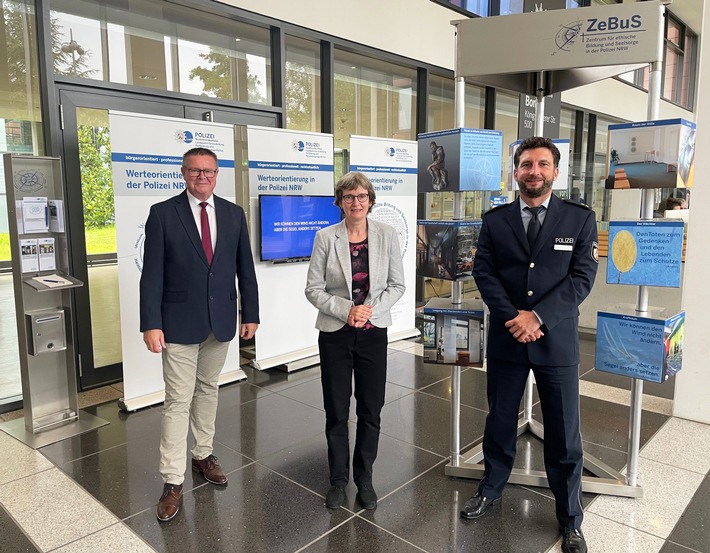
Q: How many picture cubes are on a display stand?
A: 7